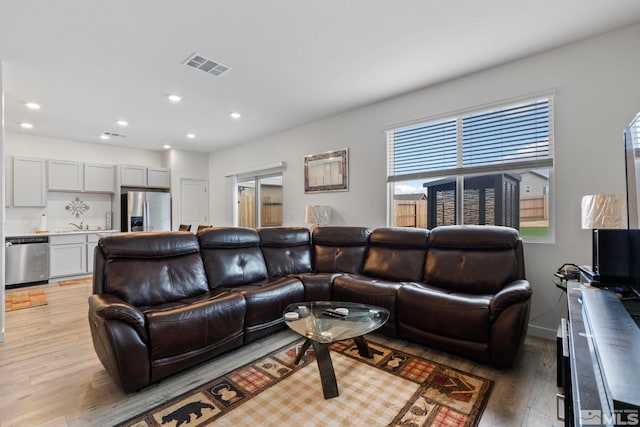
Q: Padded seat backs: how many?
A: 6